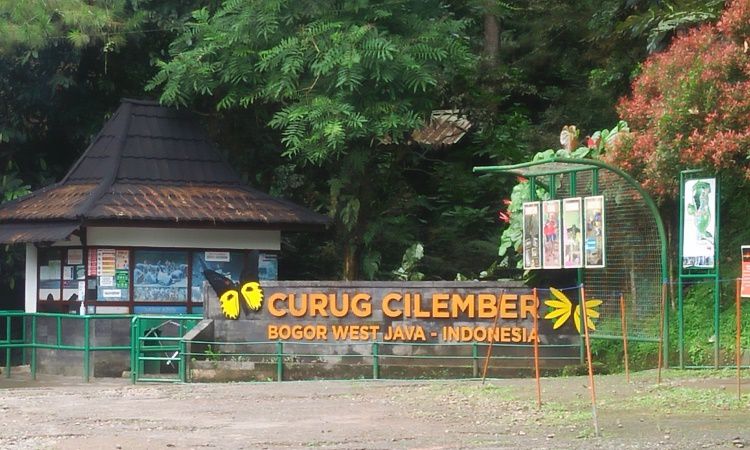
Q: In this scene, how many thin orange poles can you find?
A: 6